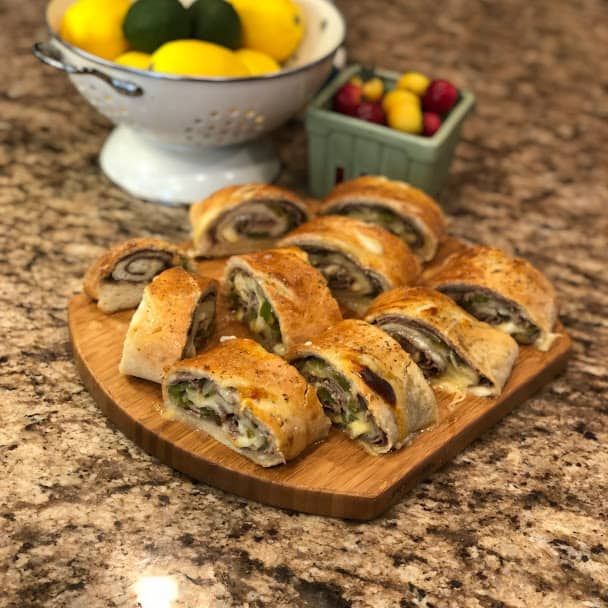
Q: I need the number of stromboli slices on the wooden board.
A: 10